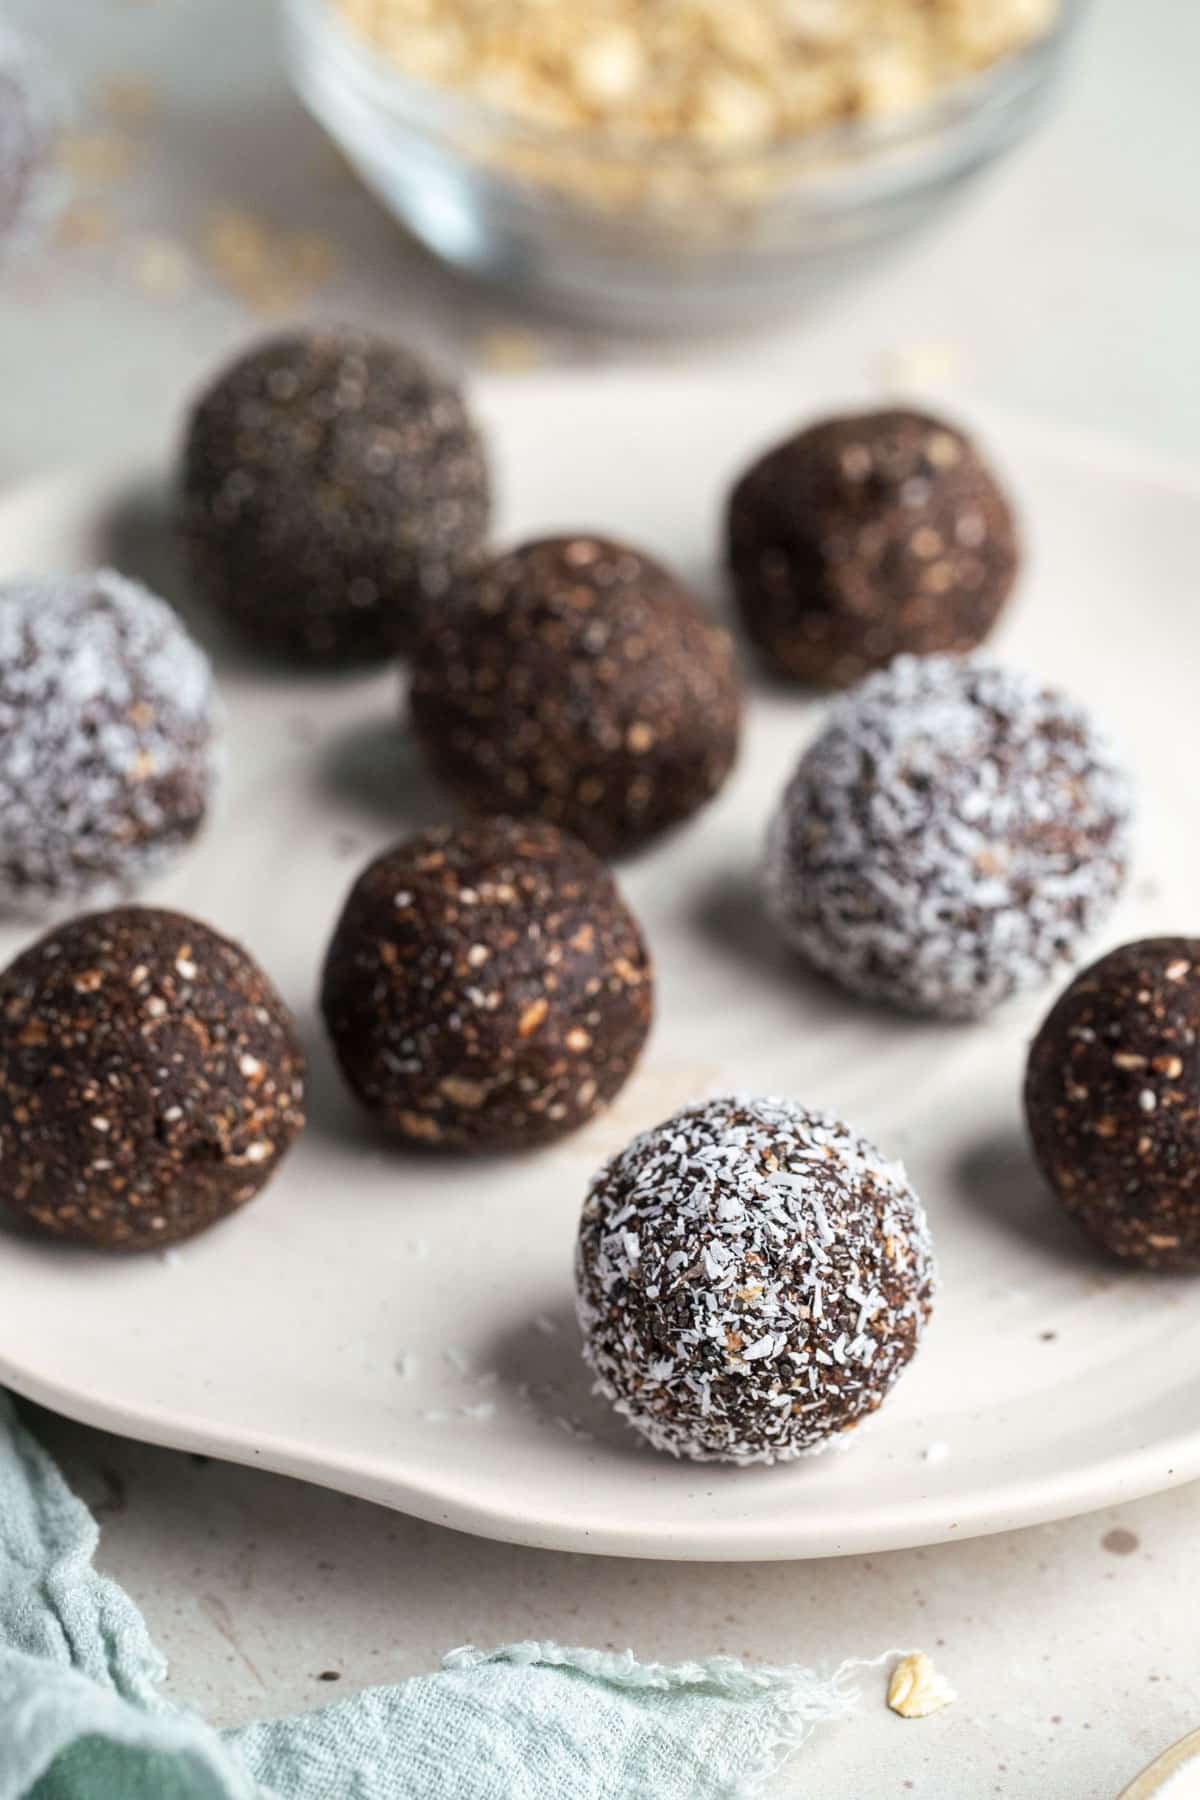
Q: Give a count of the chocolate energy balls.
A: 9